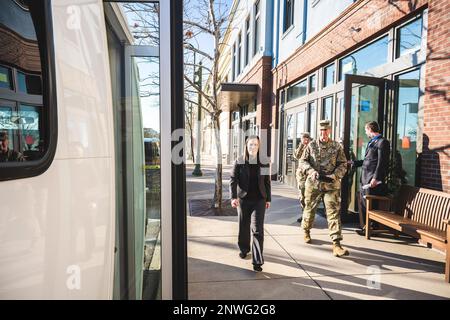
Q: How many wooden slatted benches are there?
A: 1